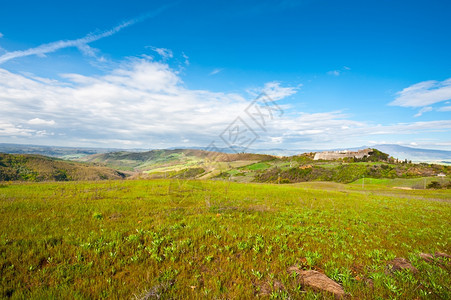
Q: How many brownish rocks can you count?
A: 3